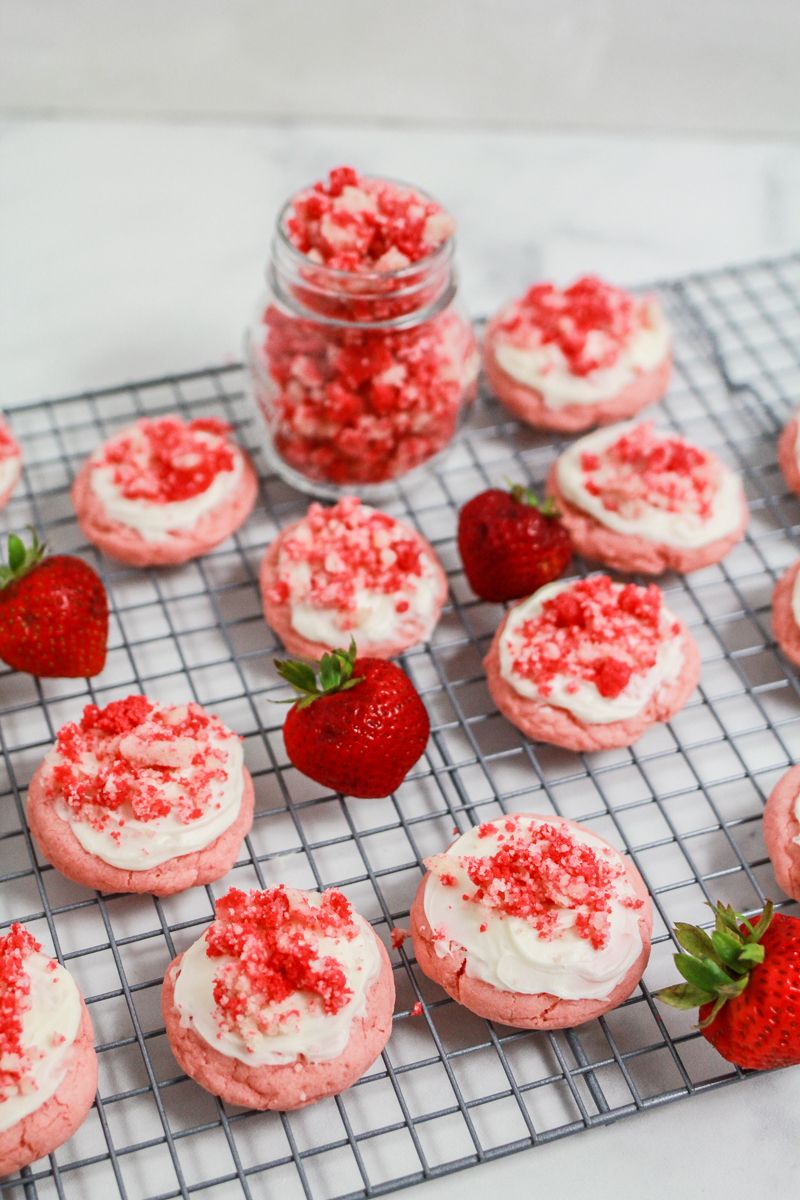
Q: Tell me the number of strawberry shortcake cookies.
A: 13